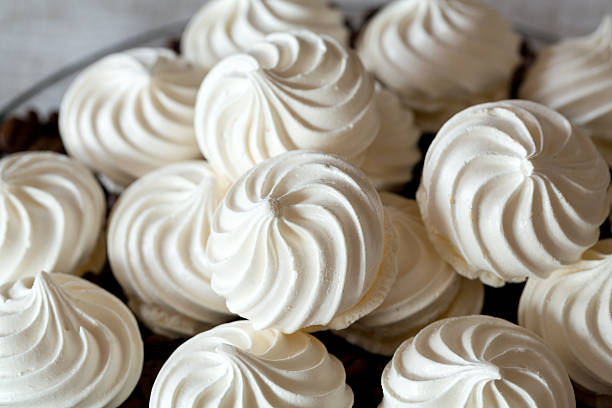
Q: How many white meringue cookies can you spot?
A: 15